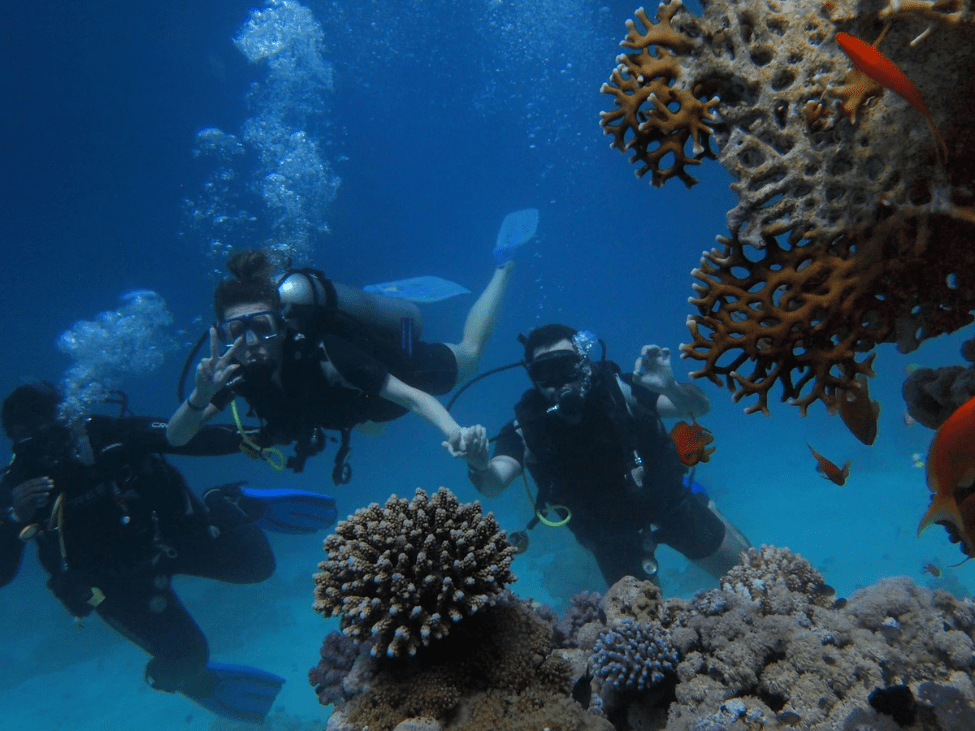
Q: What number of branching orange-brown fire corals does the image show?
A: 2